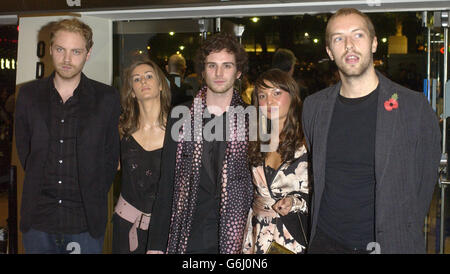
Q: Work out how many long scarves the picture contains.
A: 1